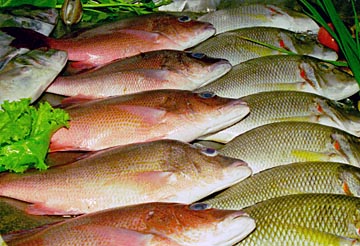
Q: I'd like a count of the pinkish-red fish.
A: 5